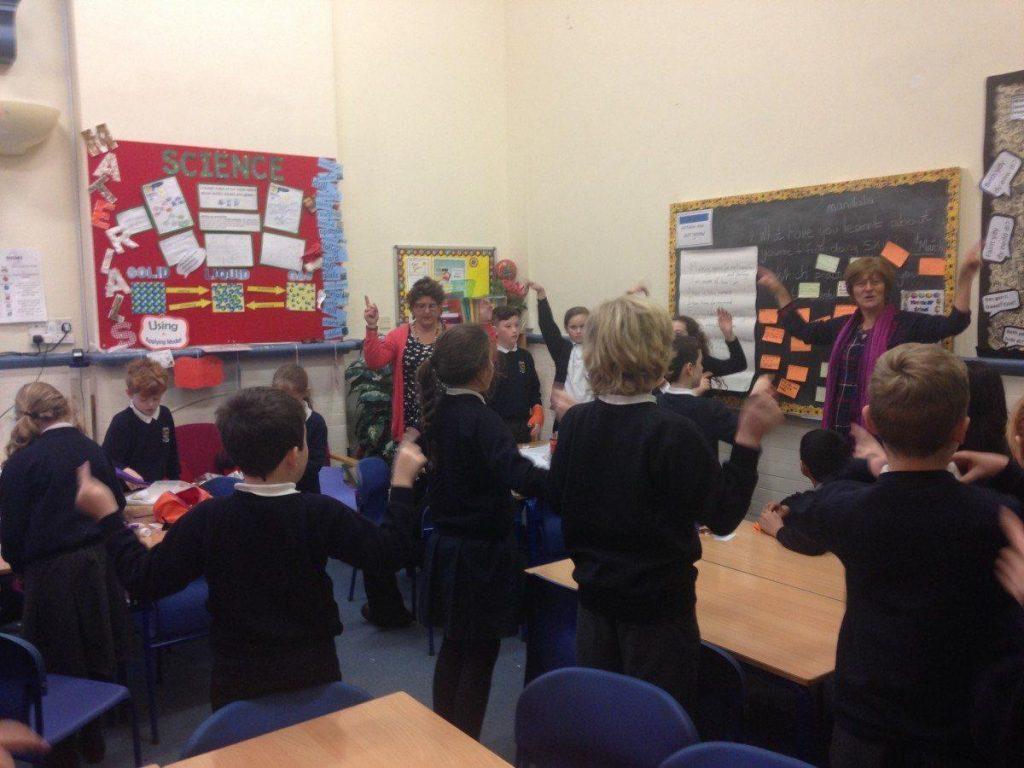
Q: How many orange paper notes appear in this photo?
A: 11